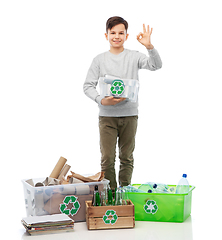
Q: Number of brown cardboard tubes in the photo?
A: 2